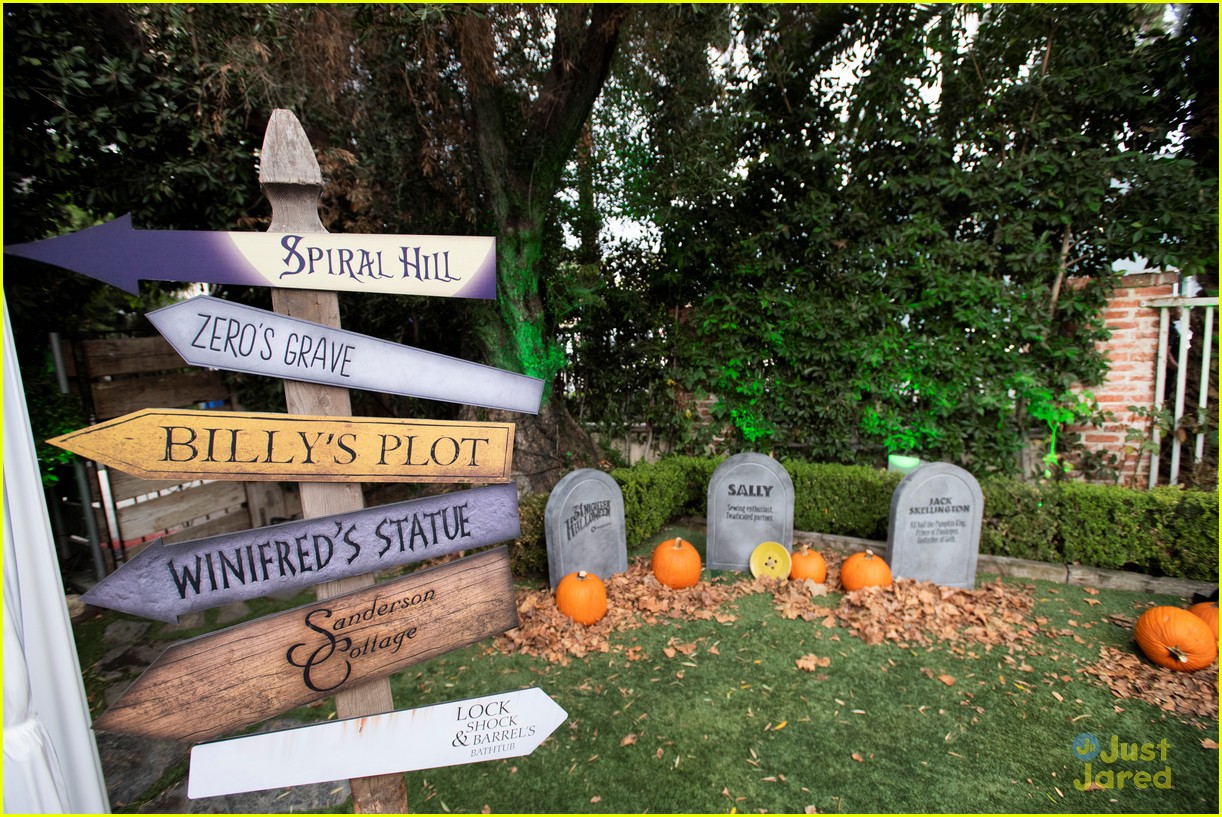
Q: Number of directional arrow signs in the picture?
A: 6